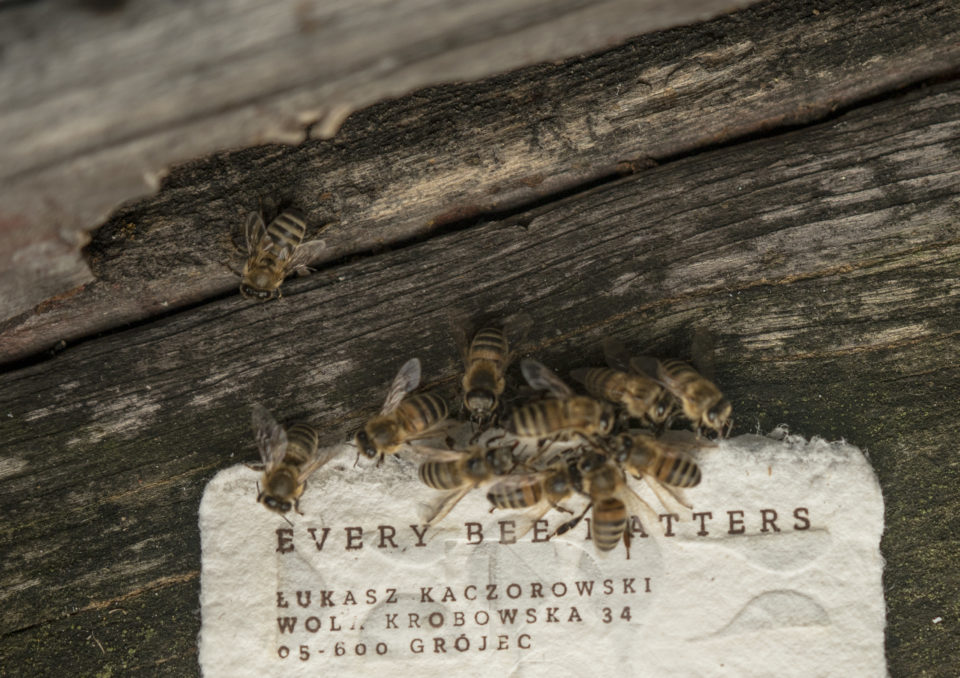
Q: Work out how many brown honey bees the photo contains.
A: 11